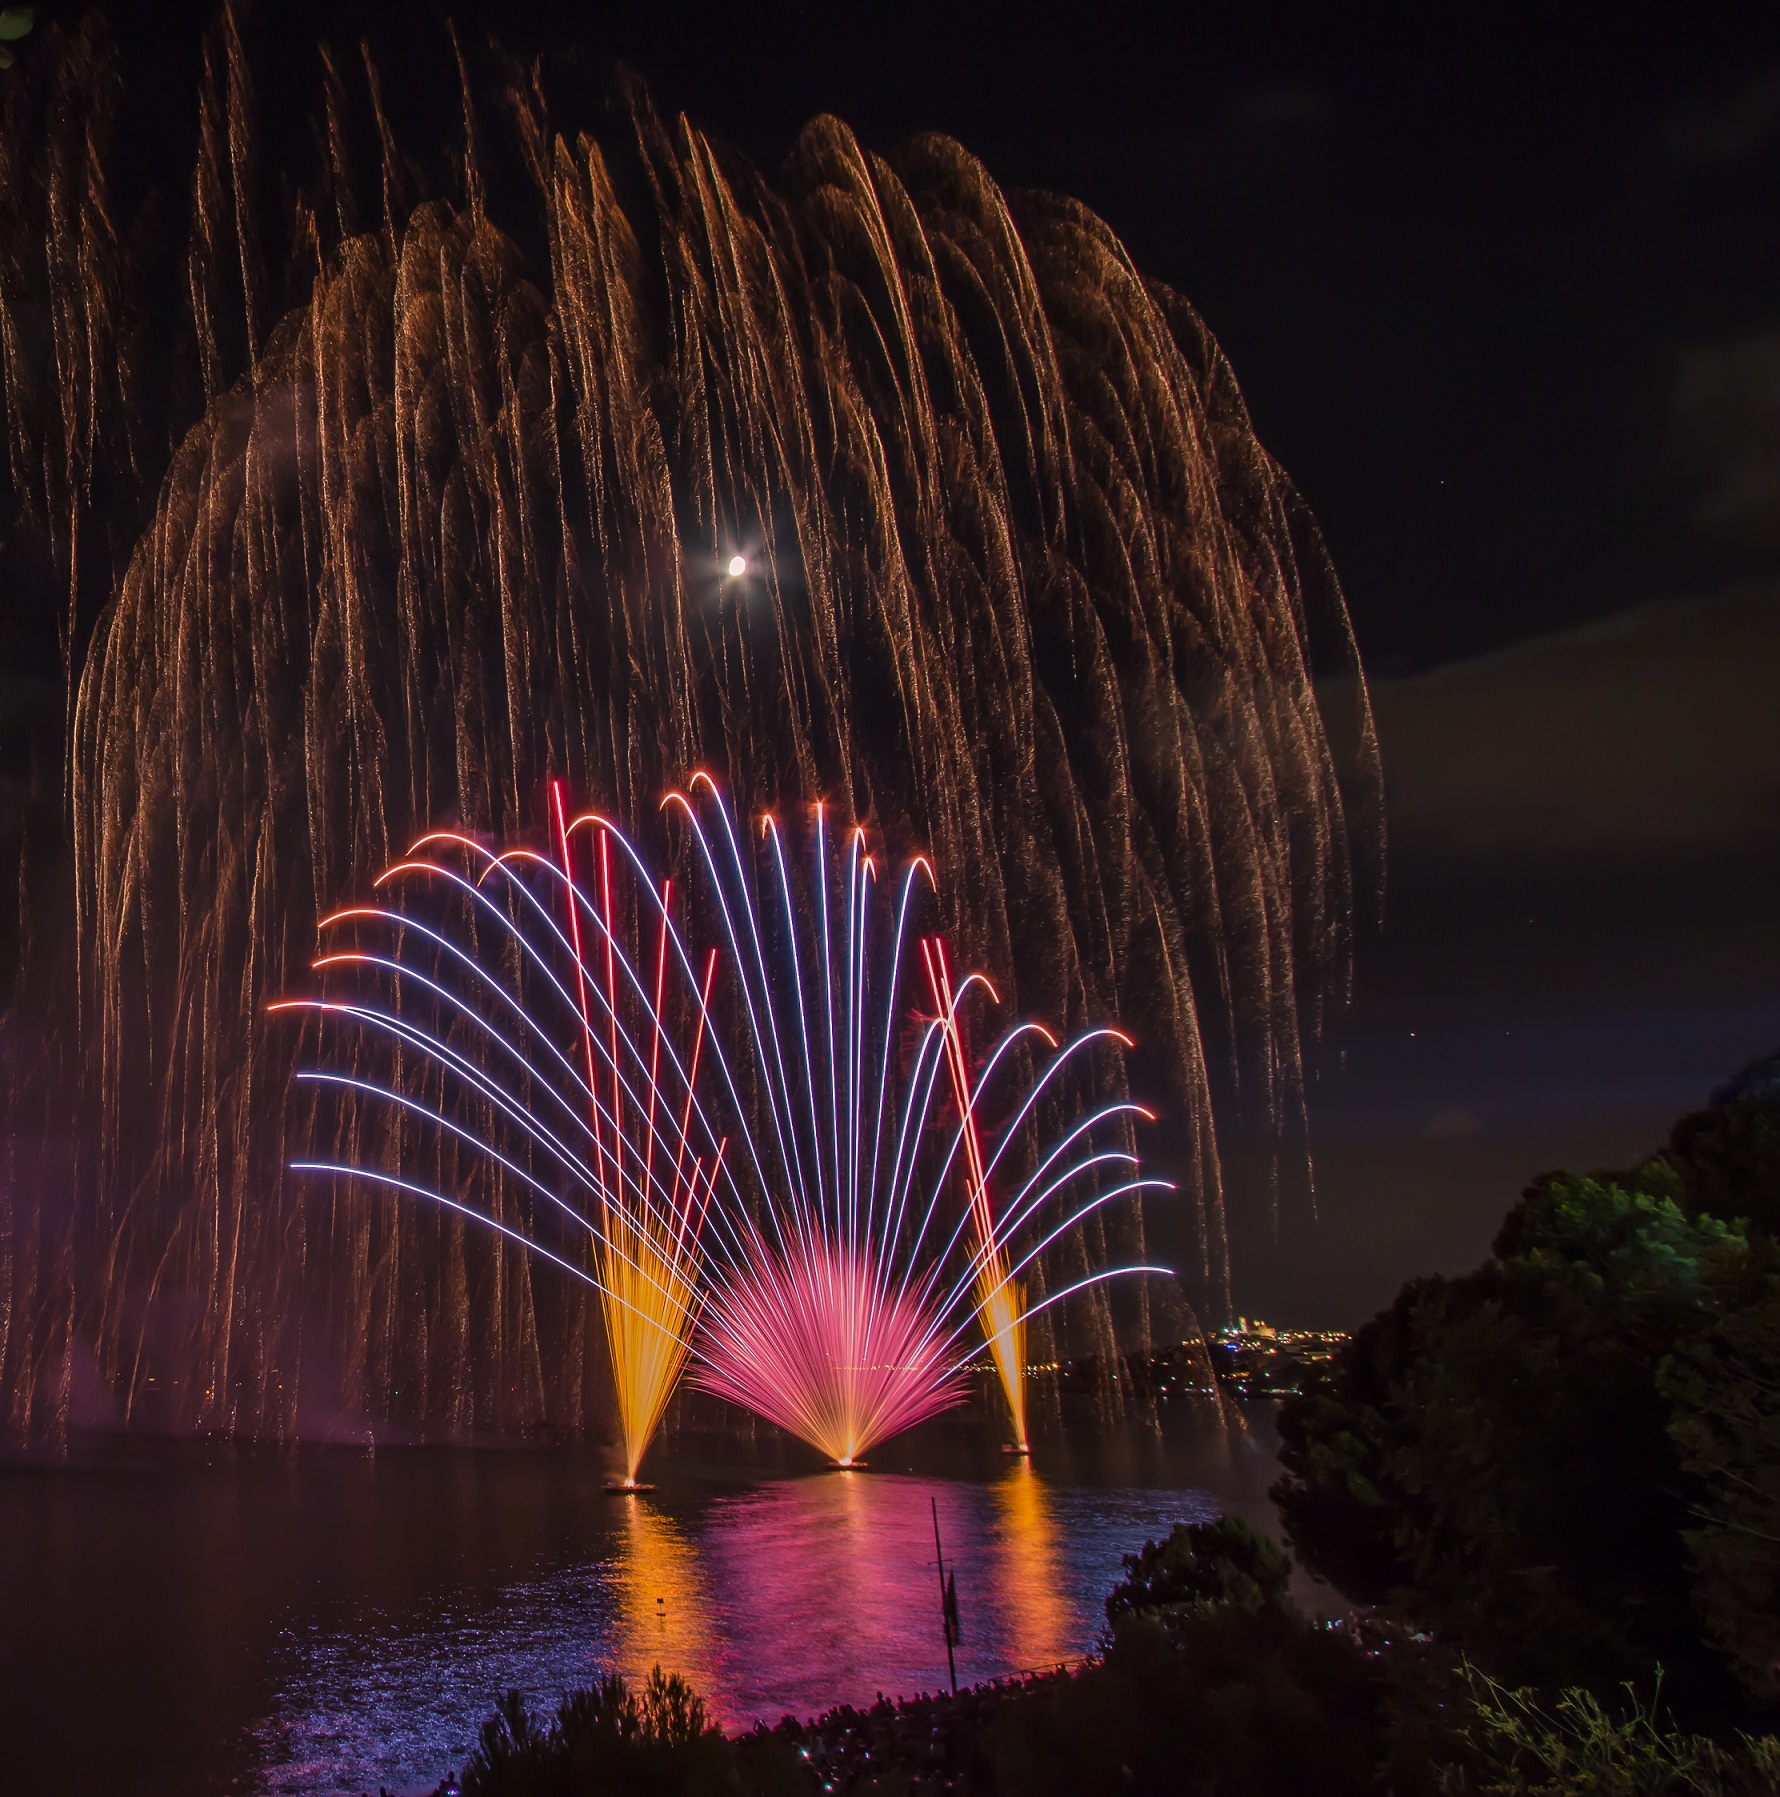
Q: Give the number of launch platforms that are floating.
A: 3